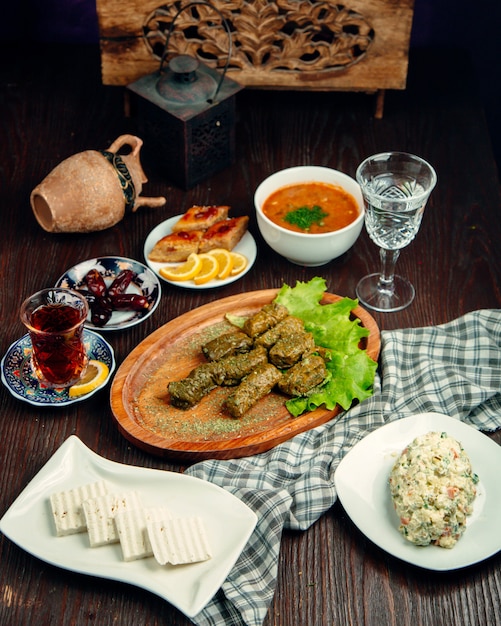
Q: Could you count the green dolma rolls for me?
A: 8